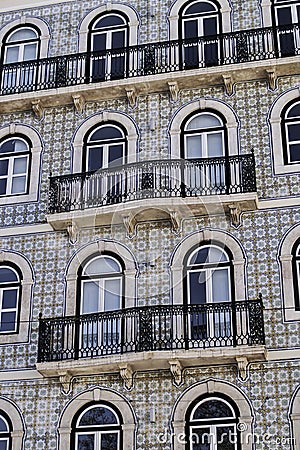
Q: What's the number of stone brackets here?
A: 14